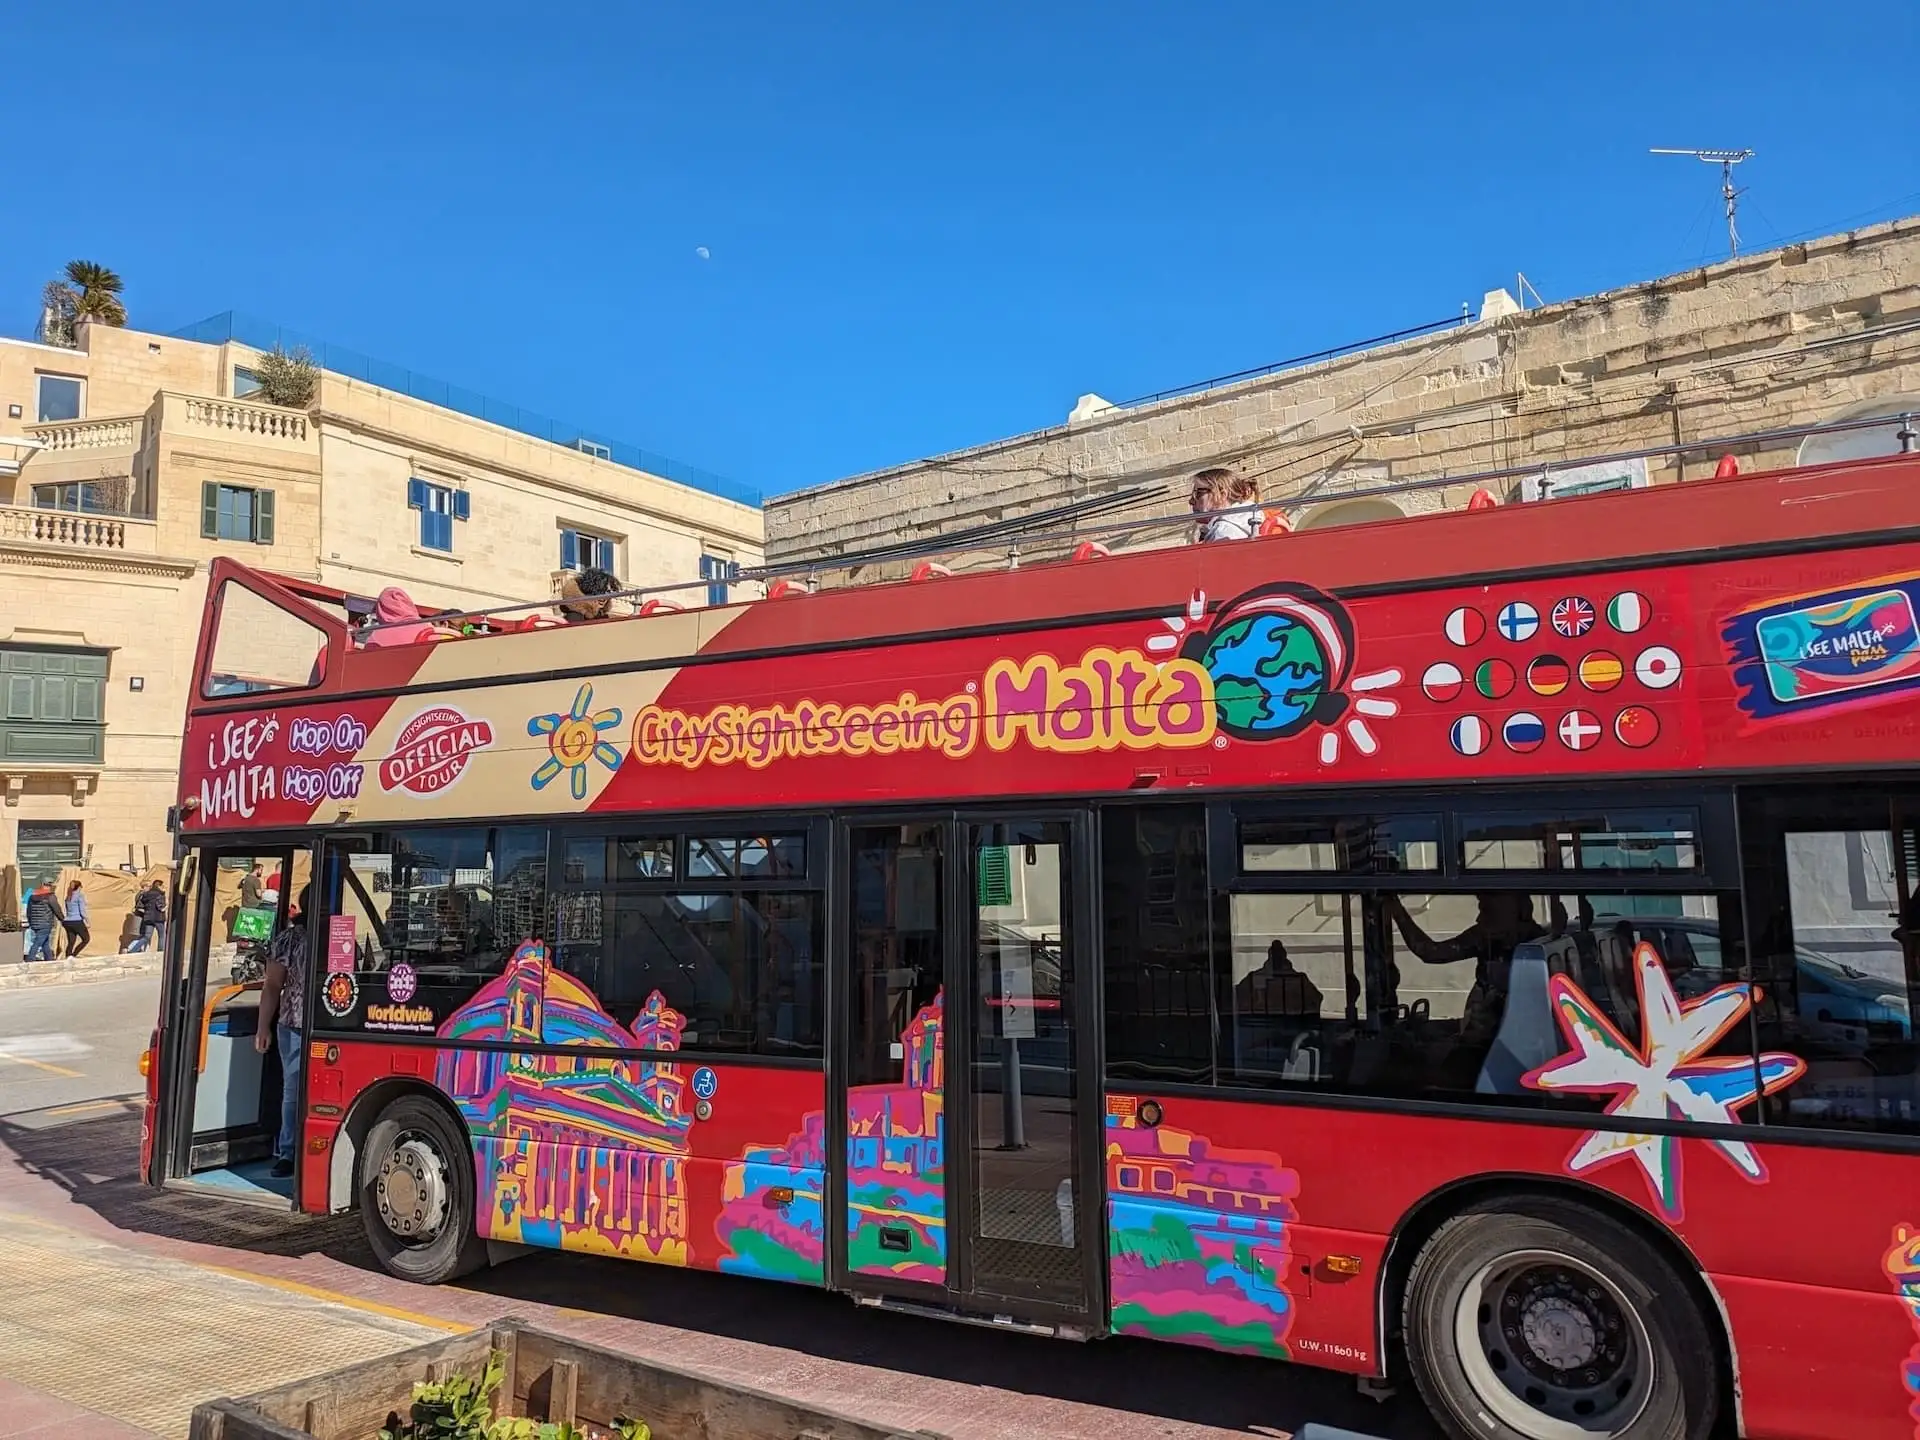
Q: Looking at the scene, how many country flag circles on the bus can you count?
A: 13